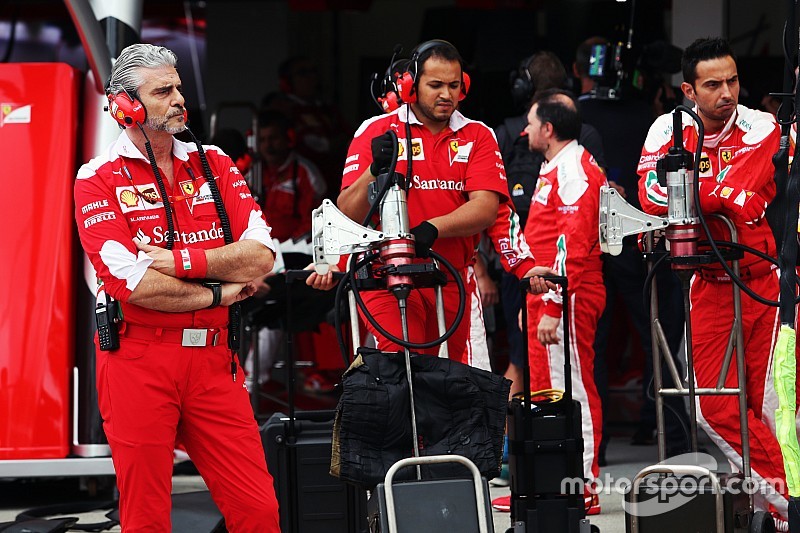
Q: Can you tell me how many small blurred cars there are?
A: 0